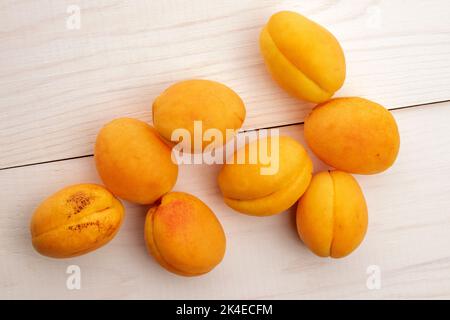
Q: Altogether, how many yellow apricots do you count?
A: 8